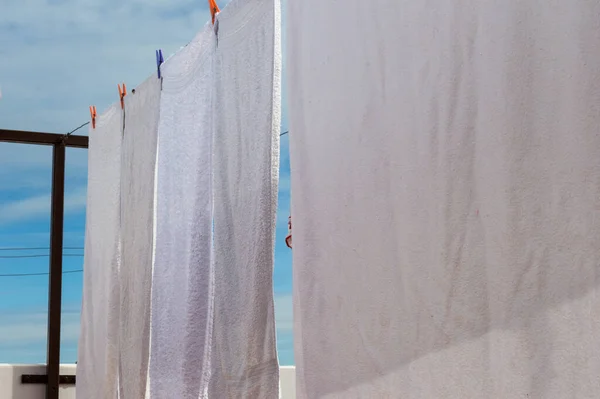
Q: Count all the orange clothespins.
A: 3